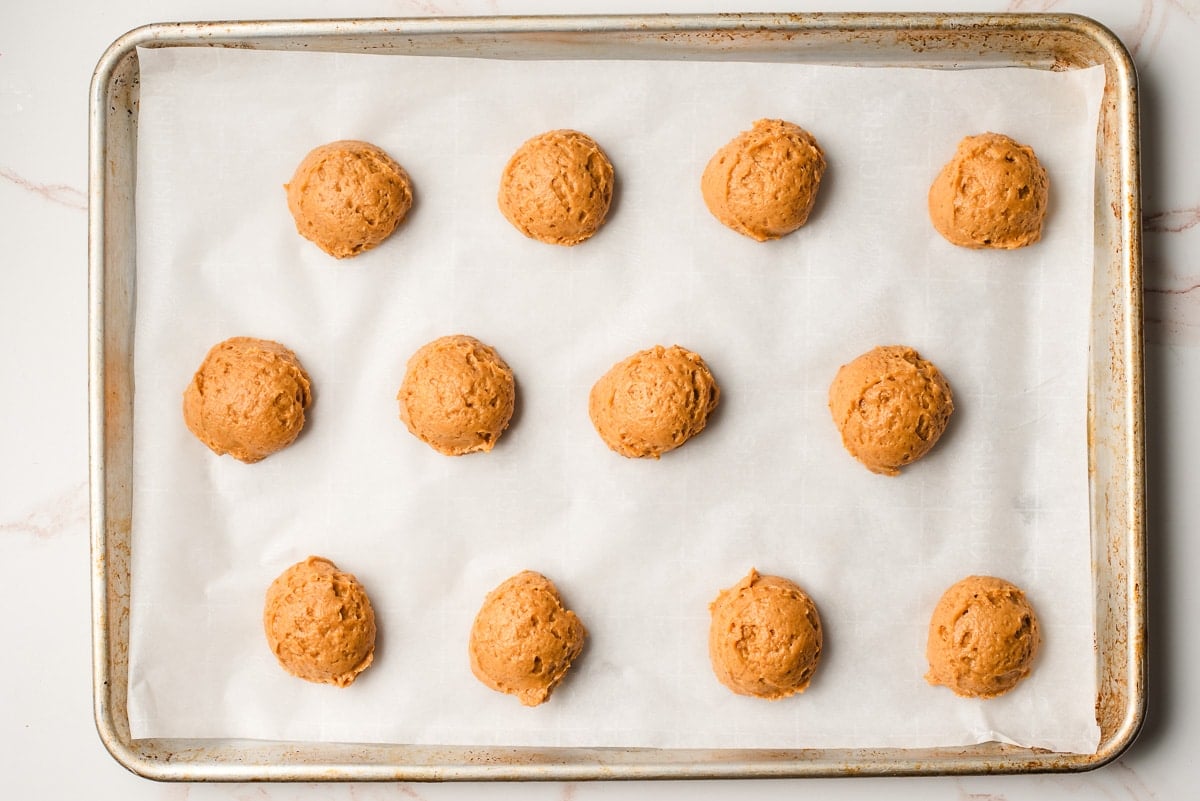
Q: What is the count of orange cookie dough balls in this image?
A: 12